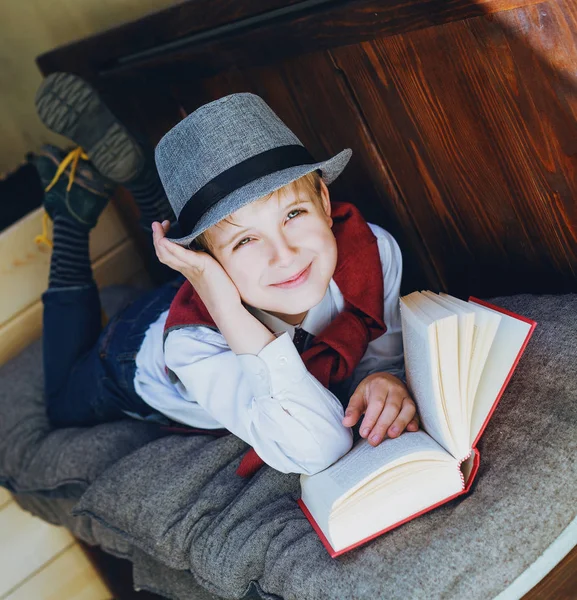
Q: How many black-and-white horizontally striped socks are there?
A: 2